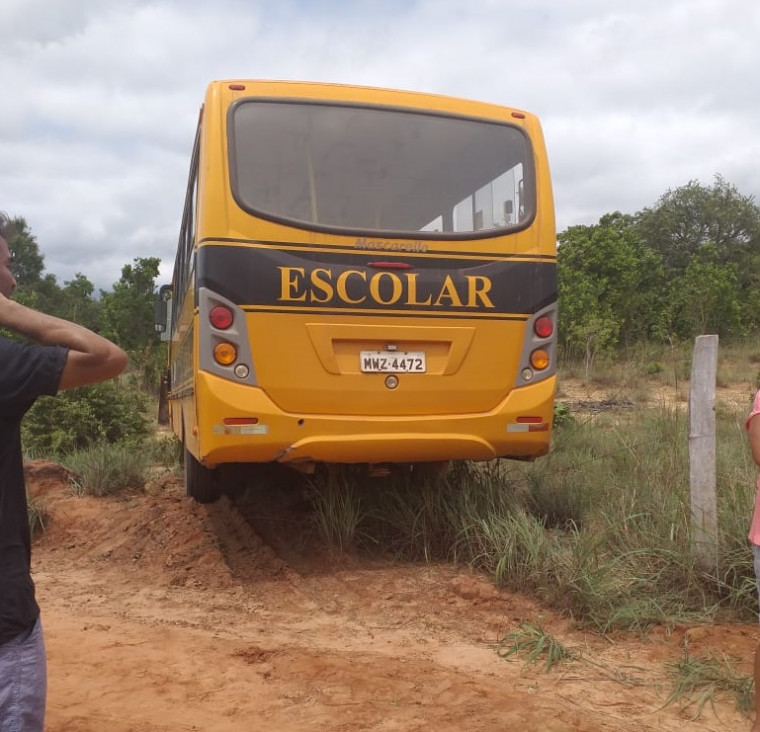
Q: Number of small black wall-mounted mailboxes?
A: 0